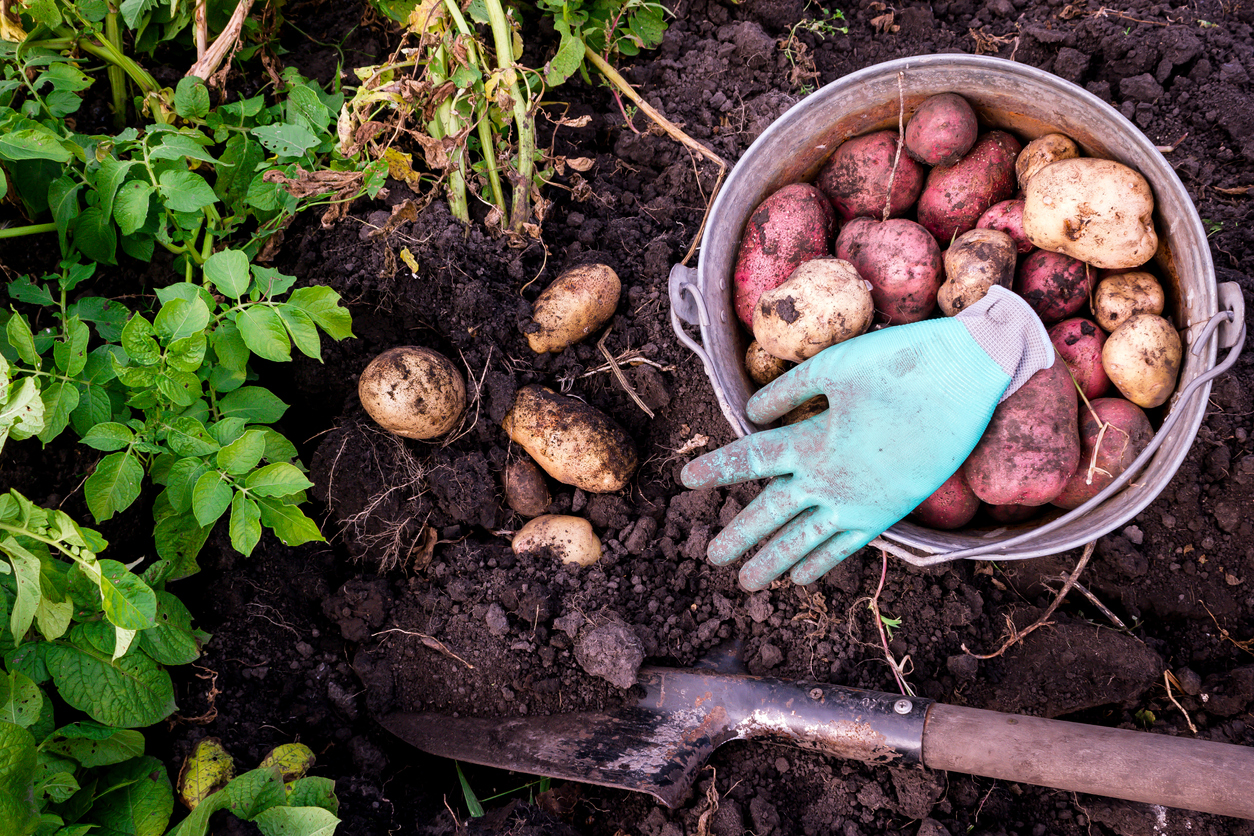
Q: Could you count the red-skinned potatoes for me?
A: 12